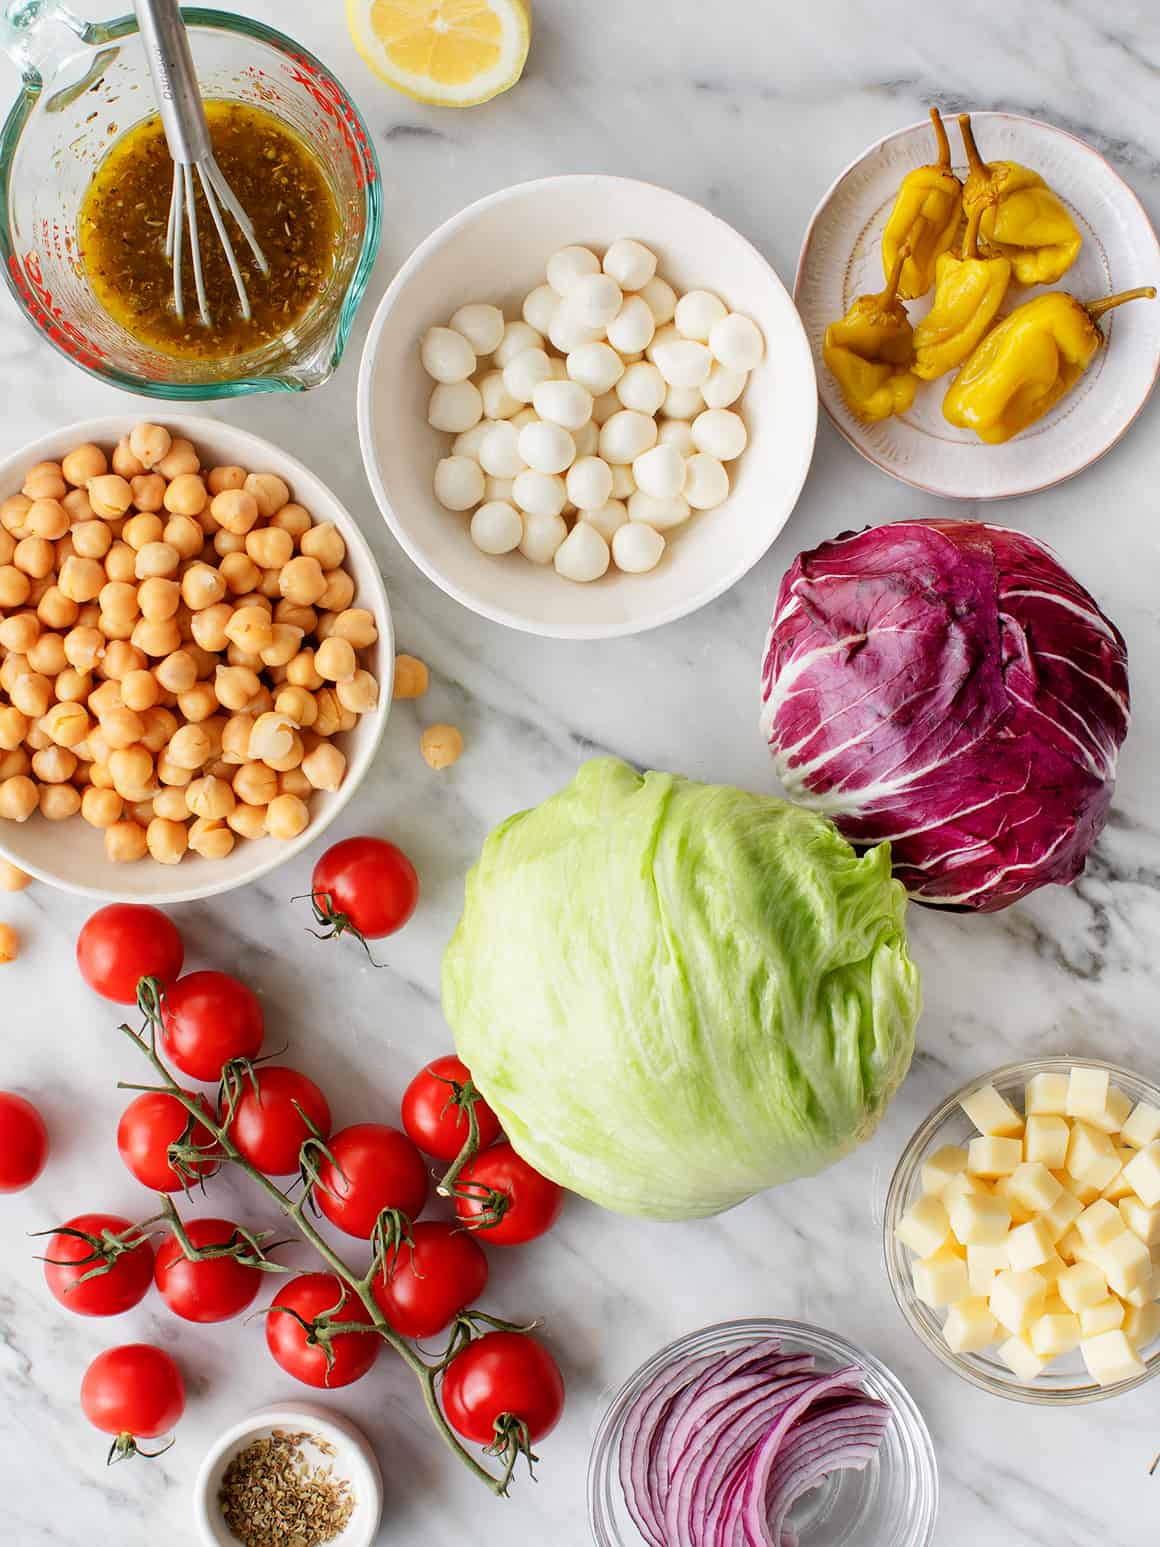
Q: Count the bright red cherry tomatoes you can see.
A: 15